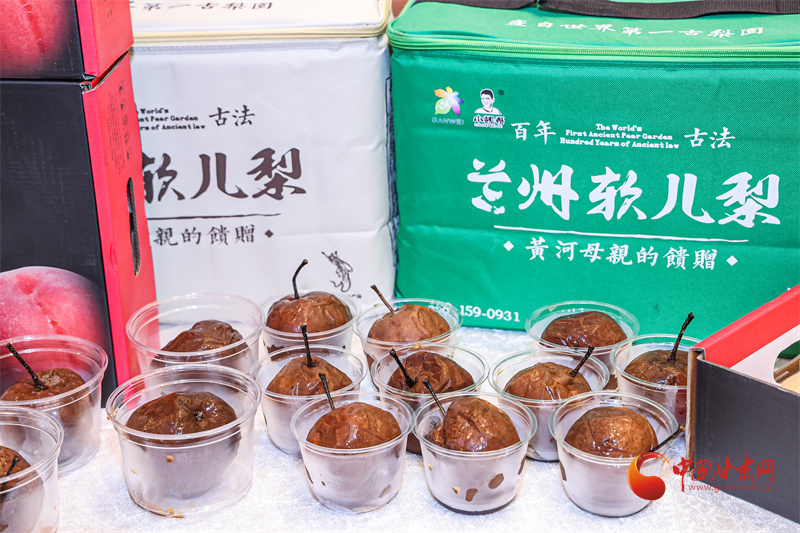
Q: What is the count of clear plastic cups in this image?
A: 14